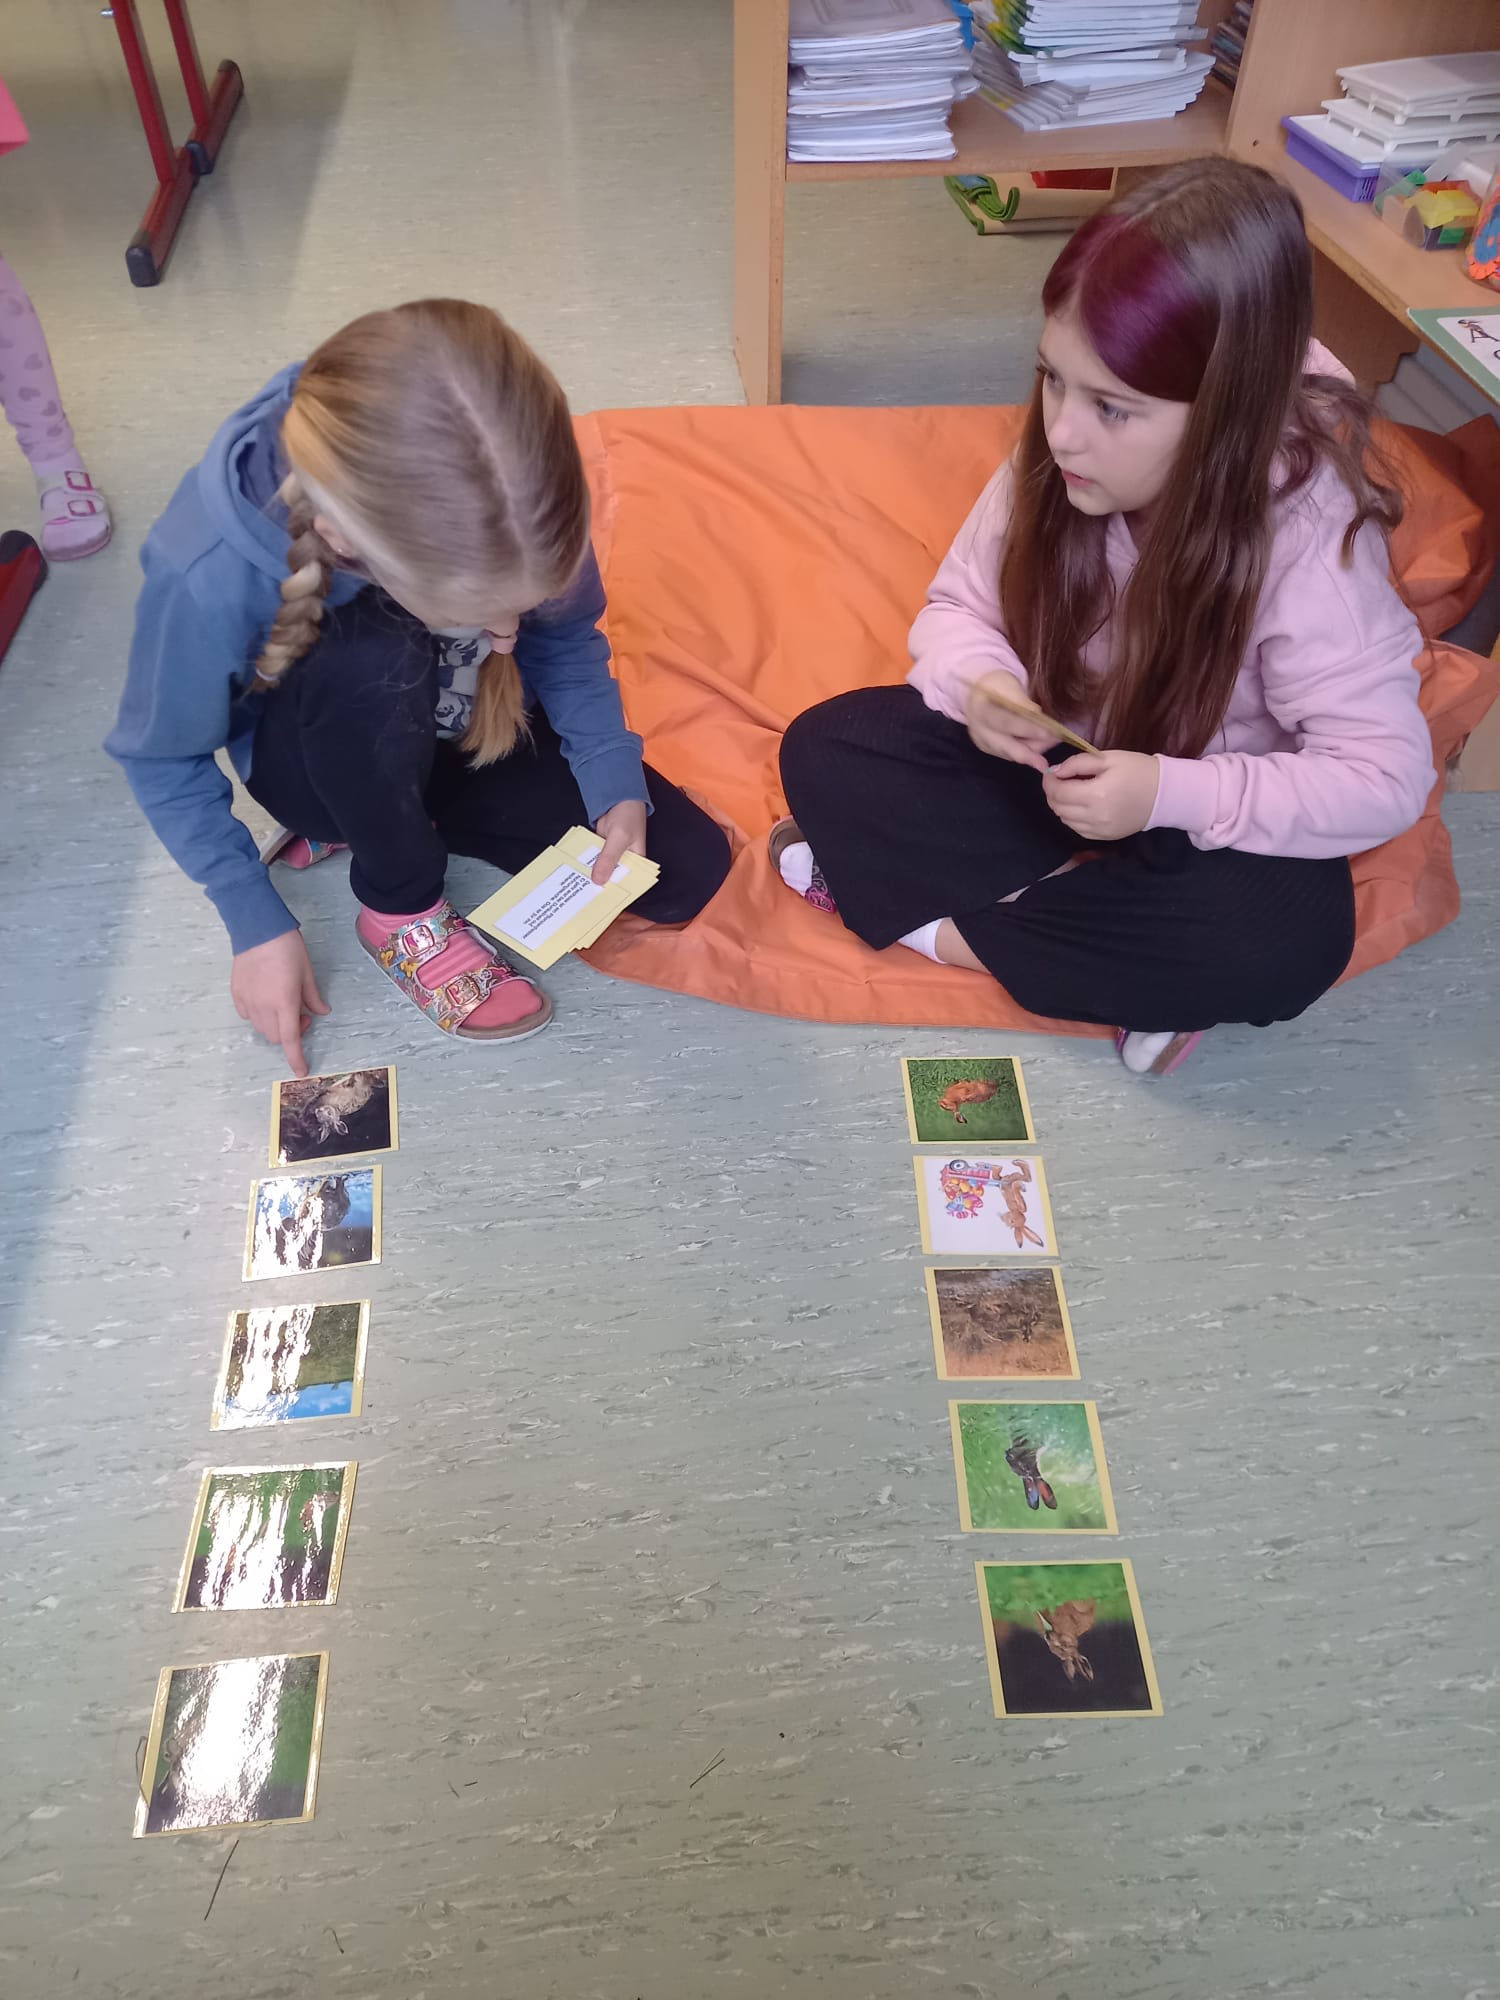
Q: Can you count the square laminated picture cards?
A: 10